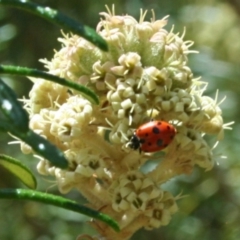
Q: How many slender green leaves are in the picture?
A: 6